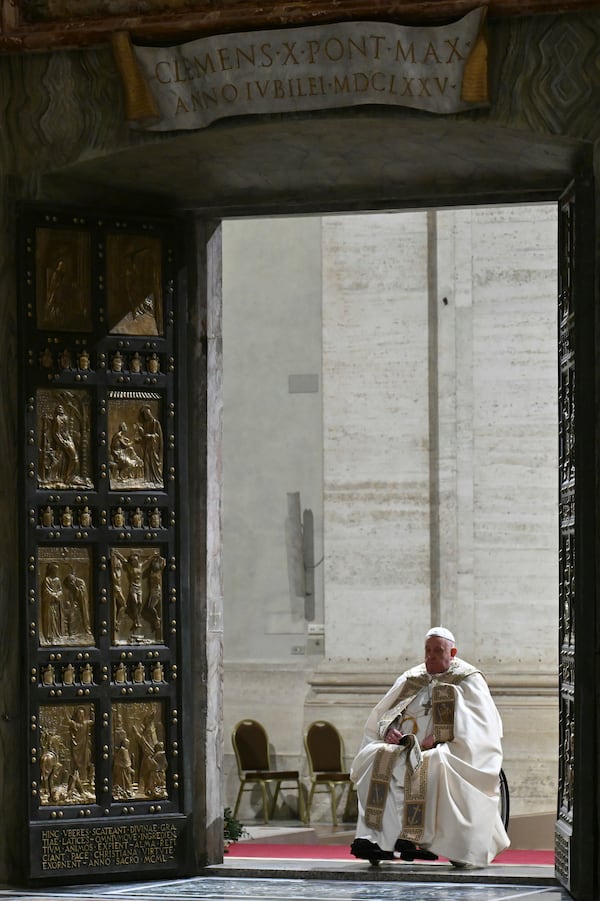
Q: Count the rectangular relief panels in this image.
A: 8